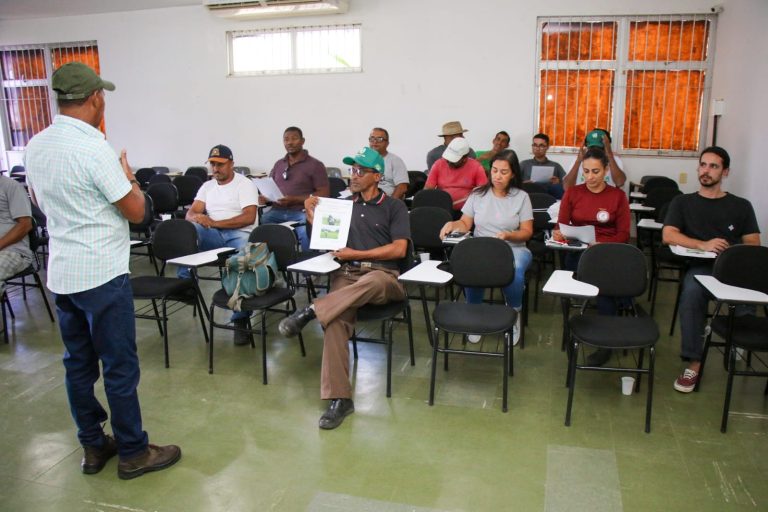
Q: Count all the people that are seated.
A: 13